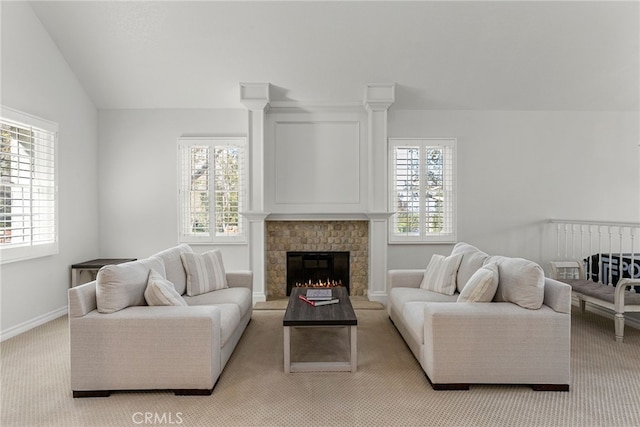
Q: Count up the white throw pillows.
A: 4